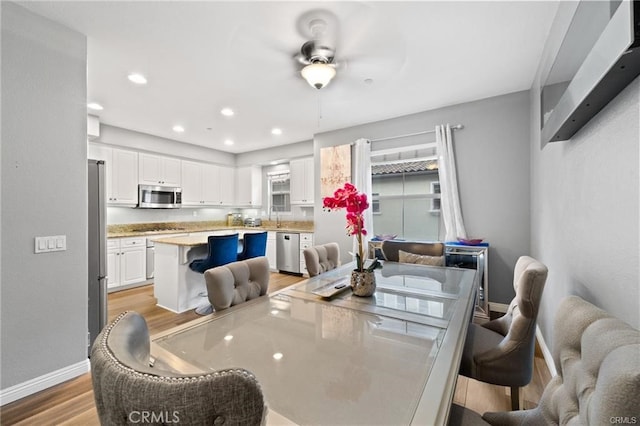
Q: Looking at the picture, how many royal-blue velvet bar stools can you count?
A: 2